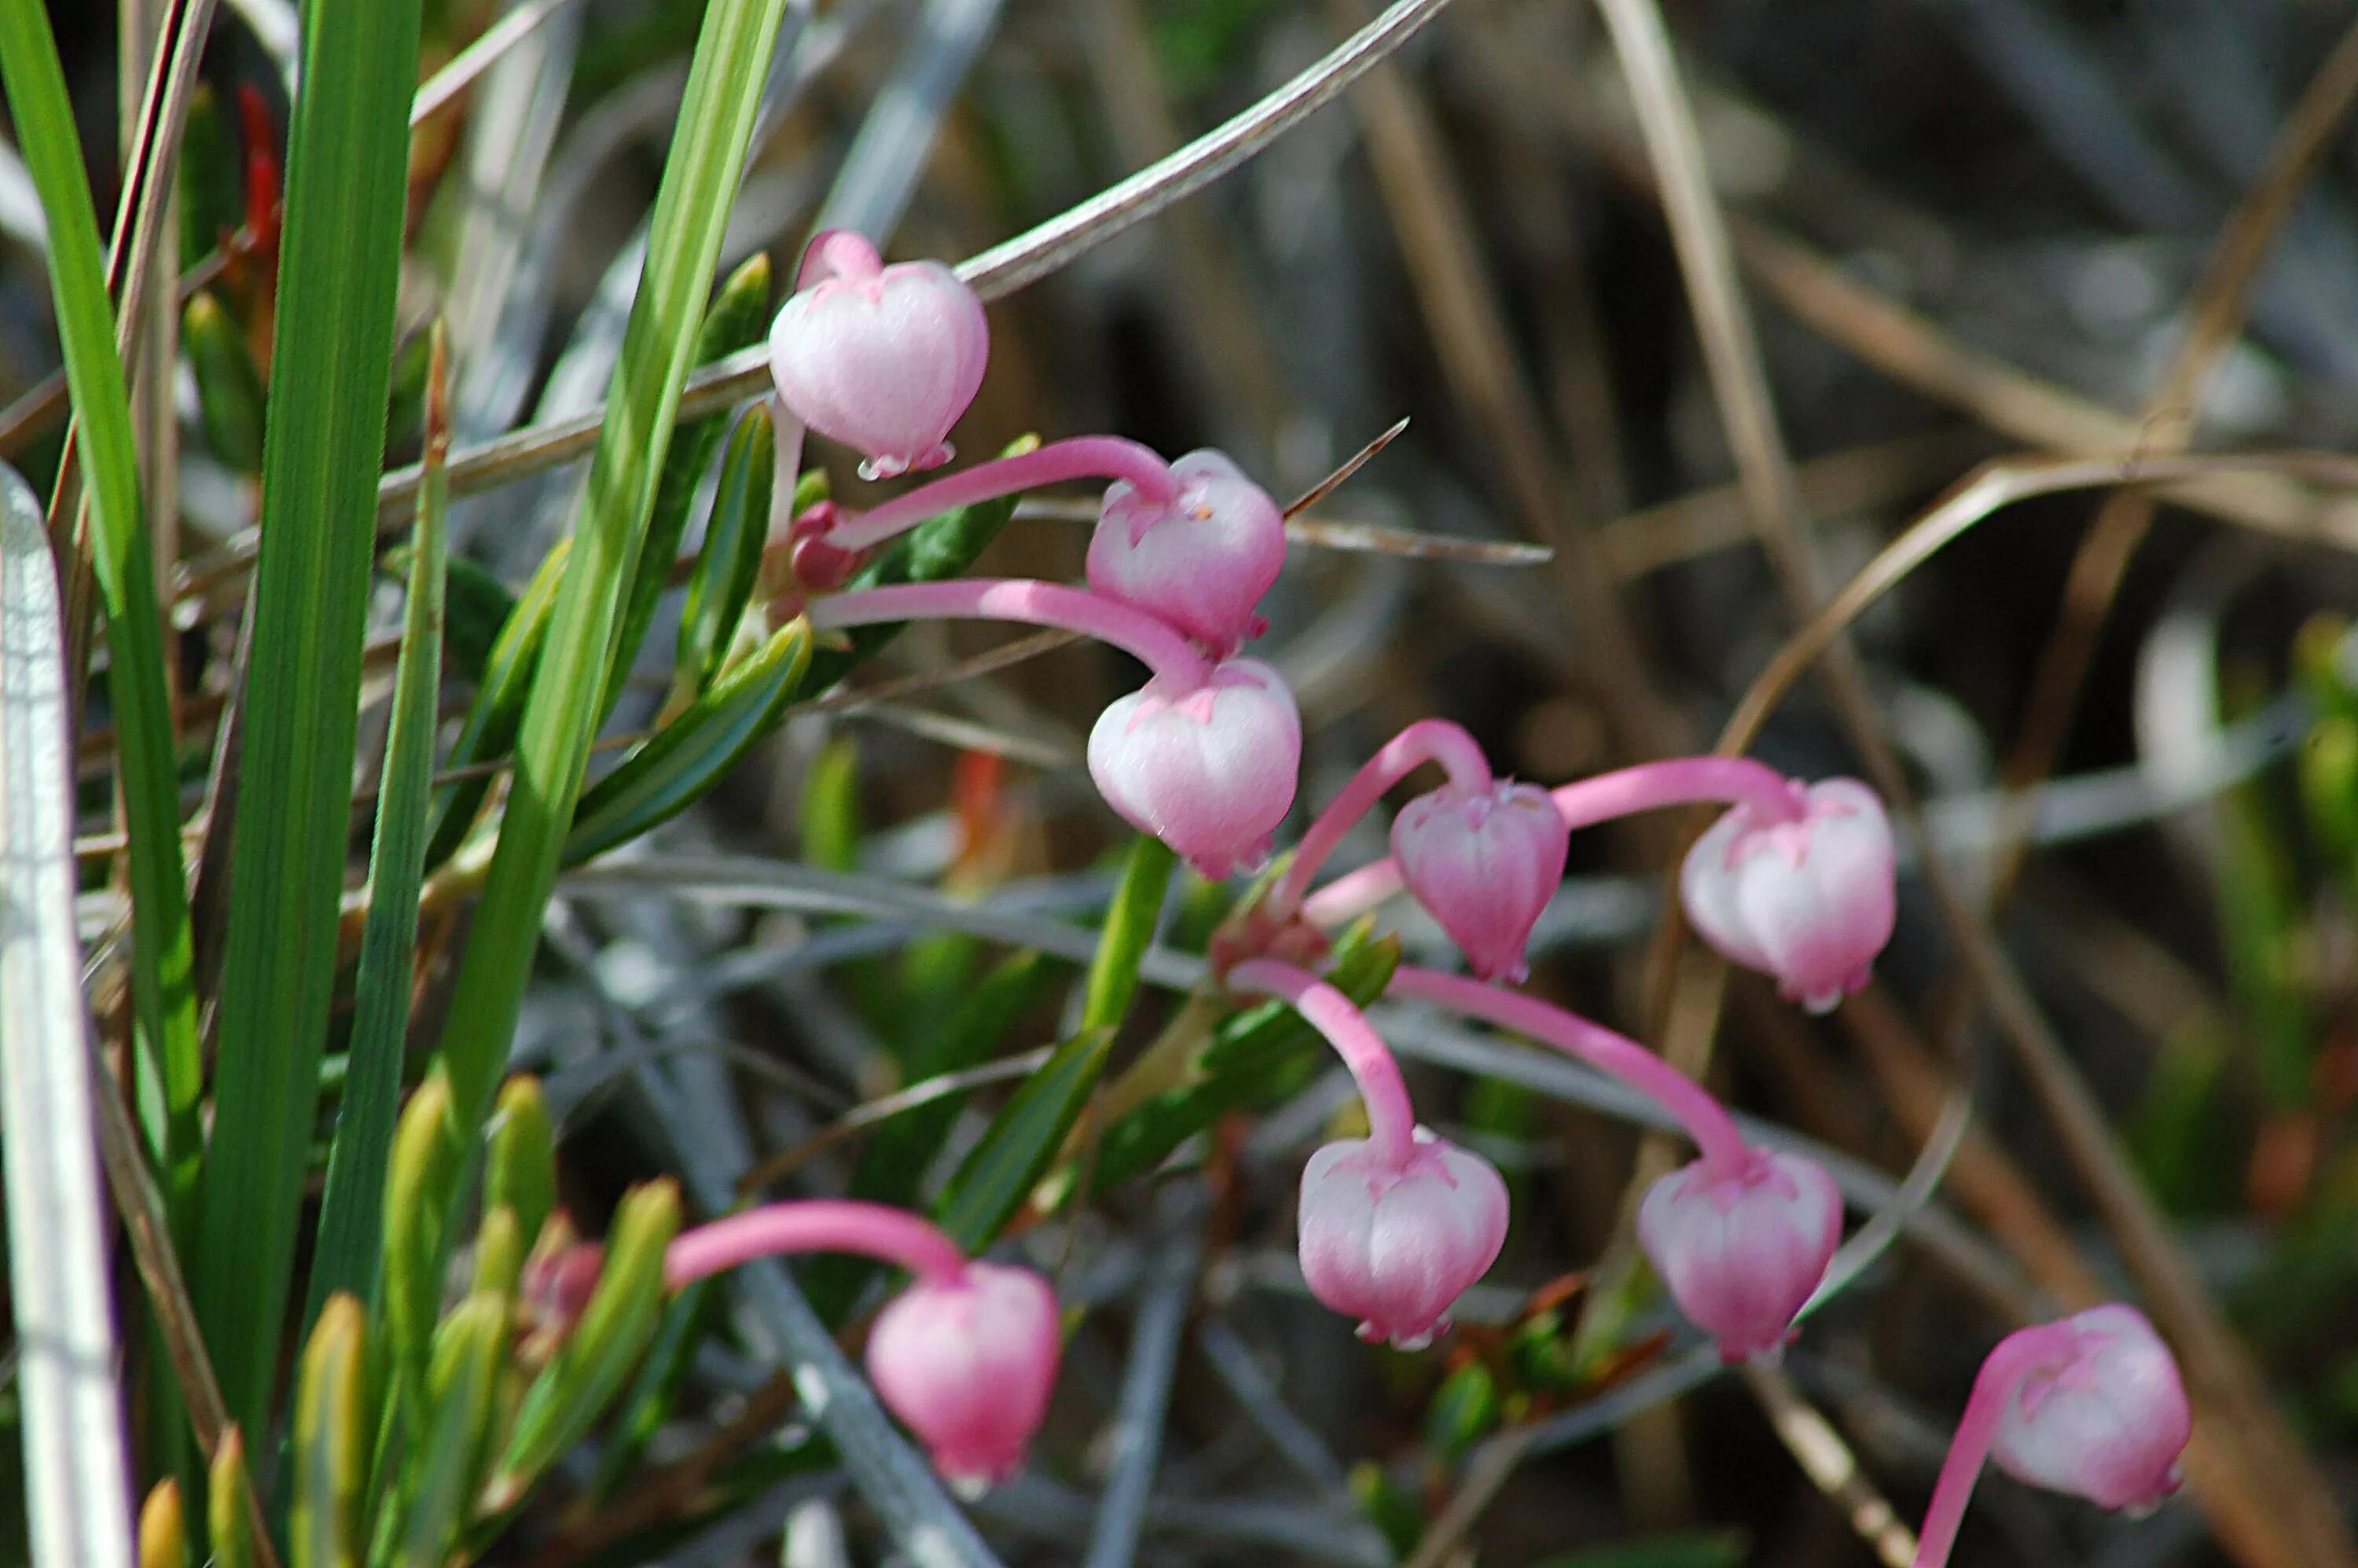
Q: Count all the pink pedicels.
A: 9